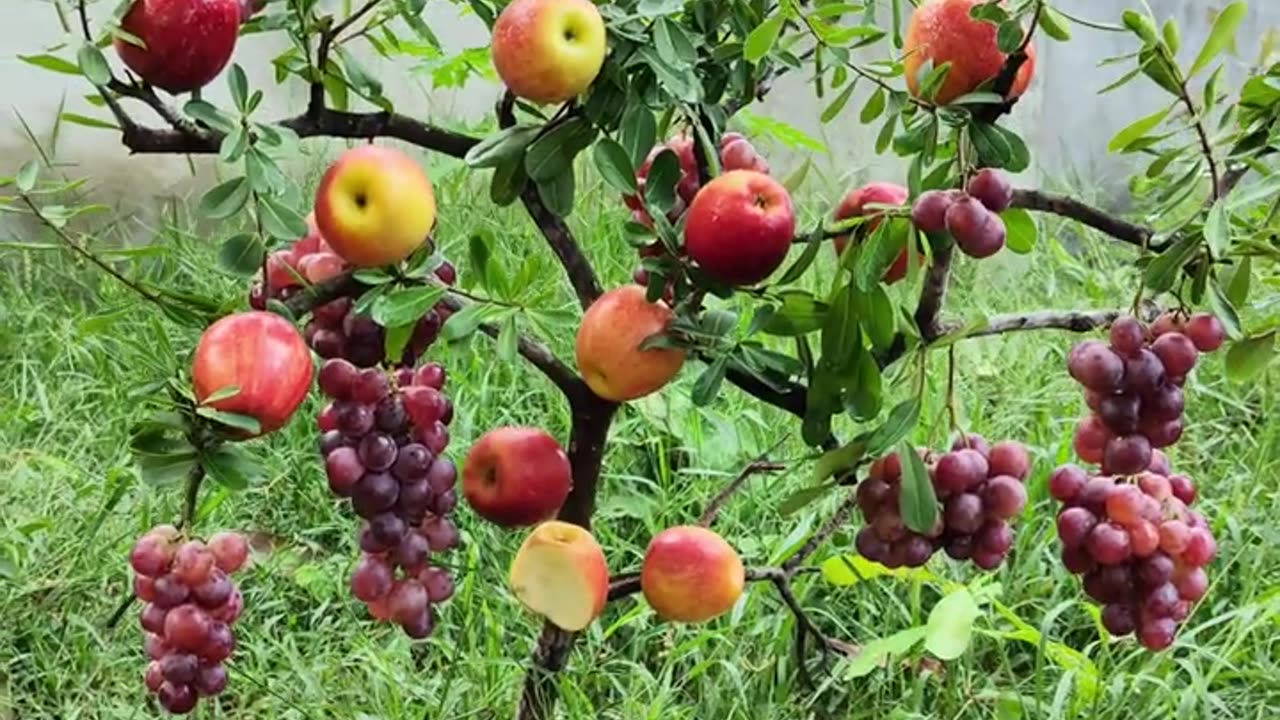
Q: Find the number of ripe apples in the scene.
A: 11